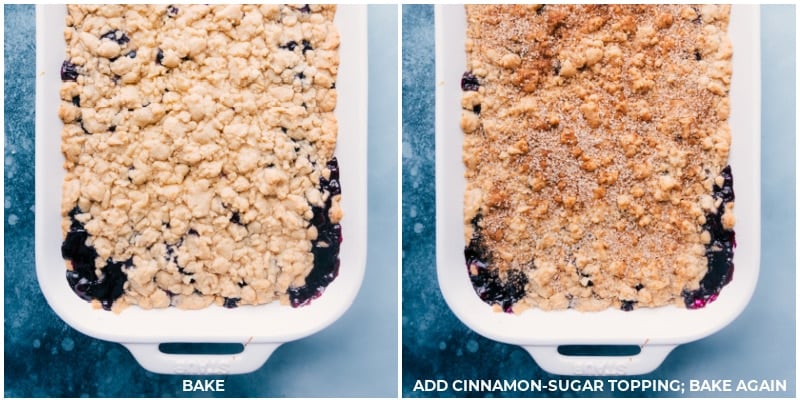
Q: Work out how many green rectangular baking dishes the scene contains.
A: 0